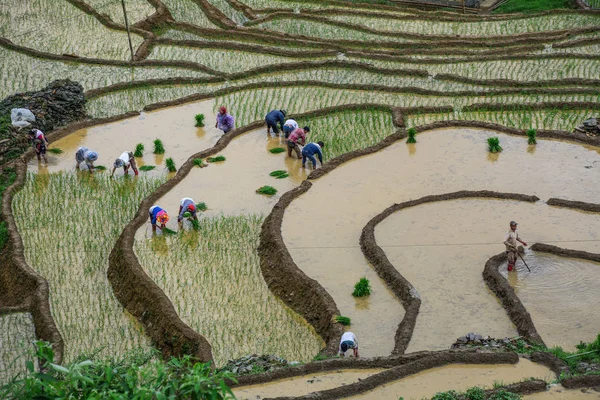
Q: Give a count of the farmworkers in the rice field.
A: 12